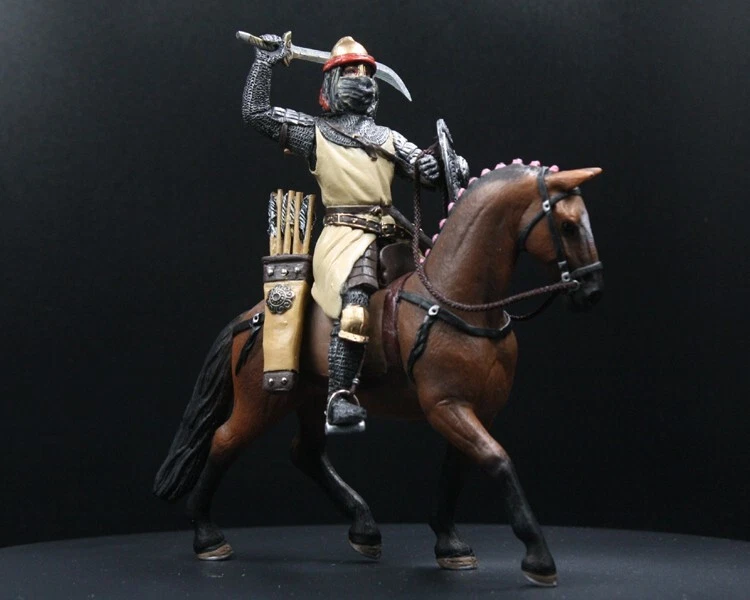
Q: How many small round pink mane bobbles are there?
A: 12